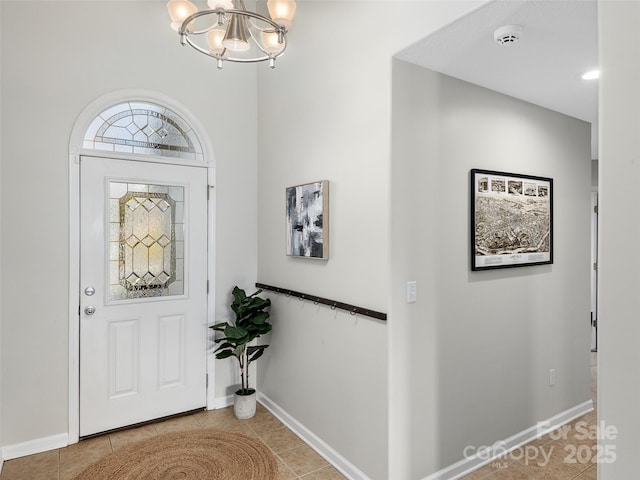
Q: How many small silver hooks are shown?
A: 6